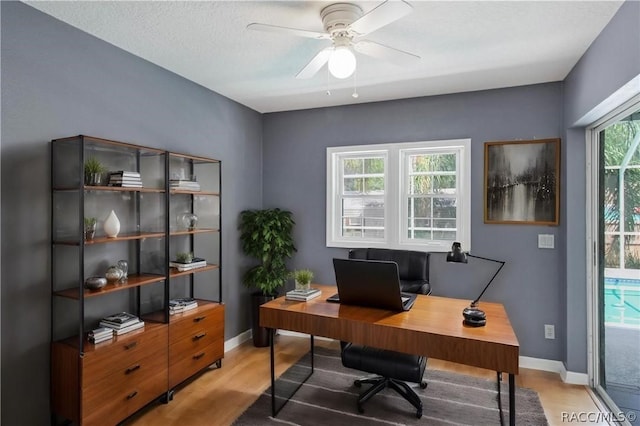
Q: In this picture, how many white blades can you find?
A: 4